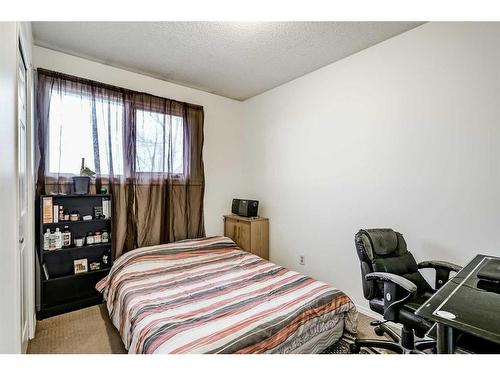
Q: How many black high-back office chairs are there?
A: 1